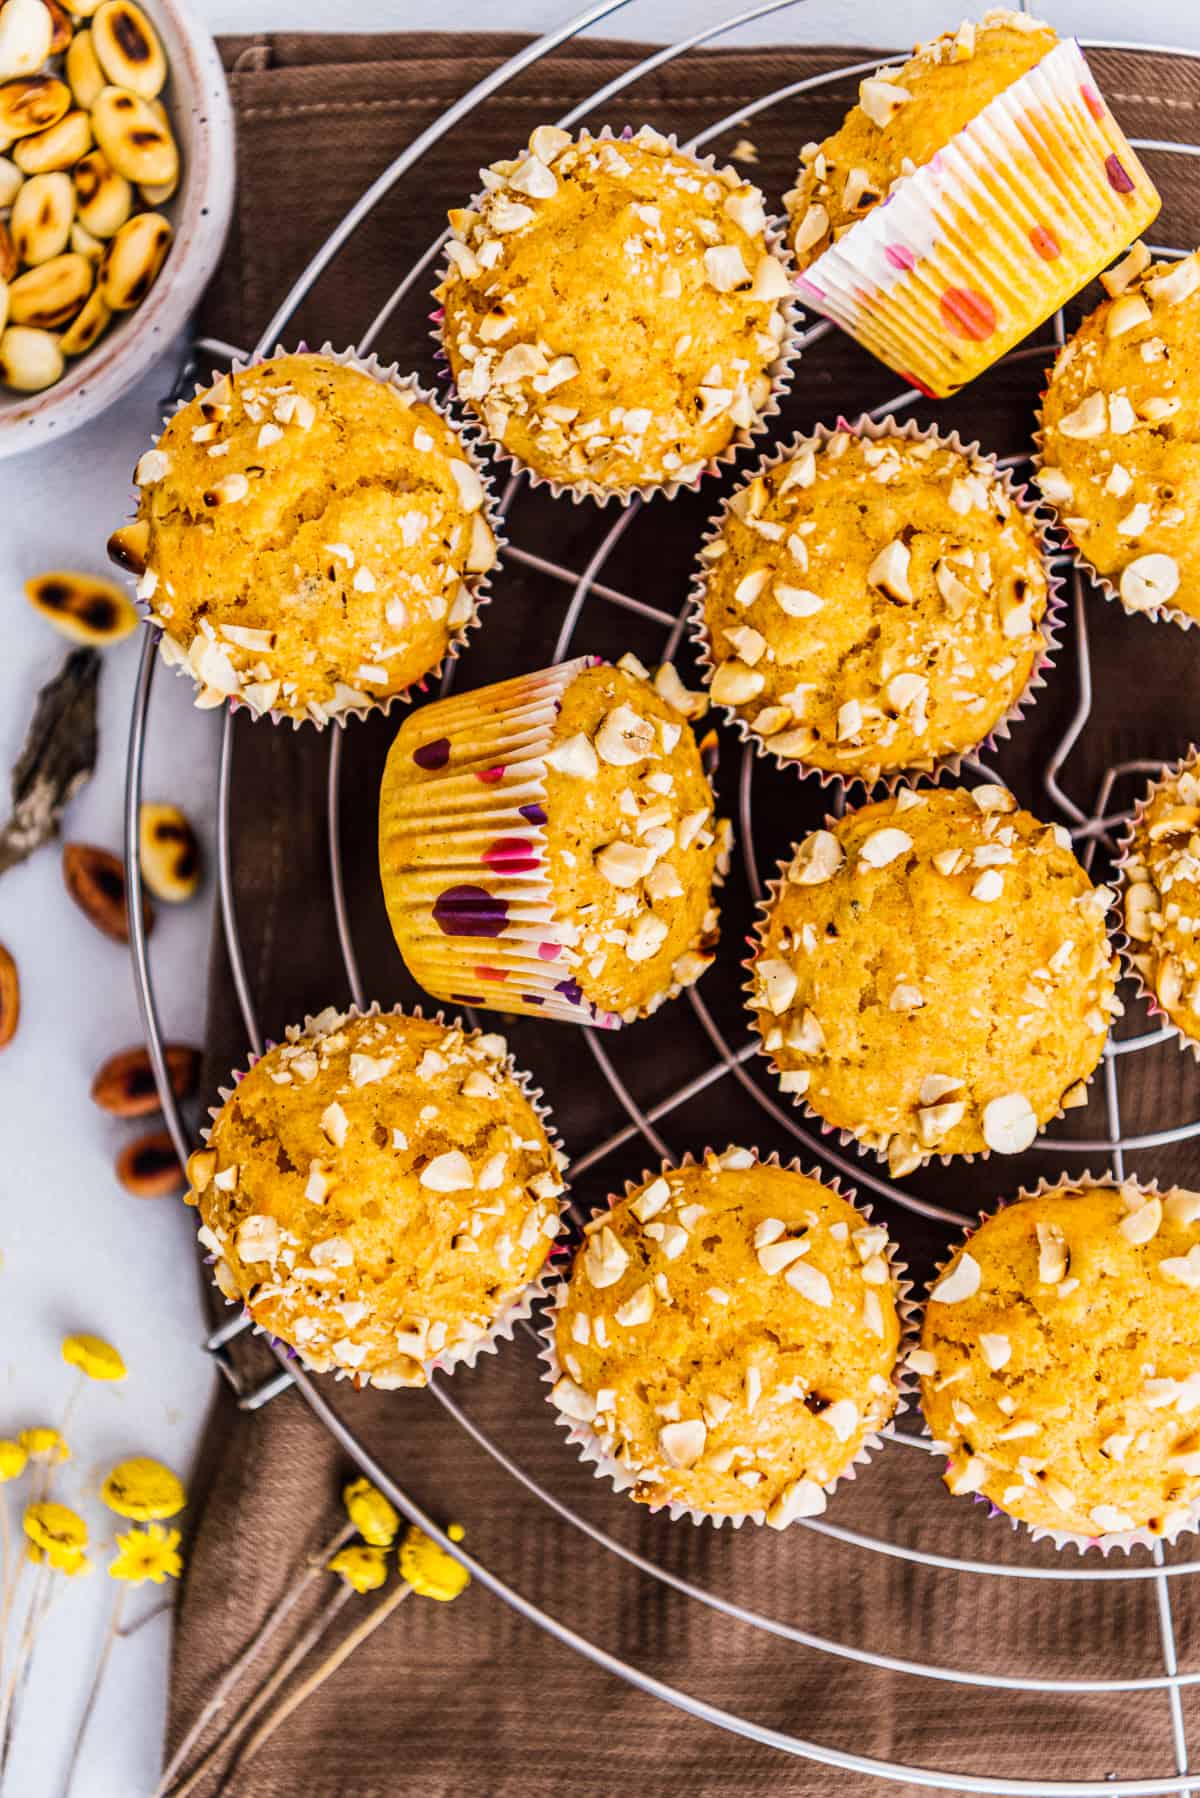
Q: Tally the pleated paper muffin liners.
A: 11